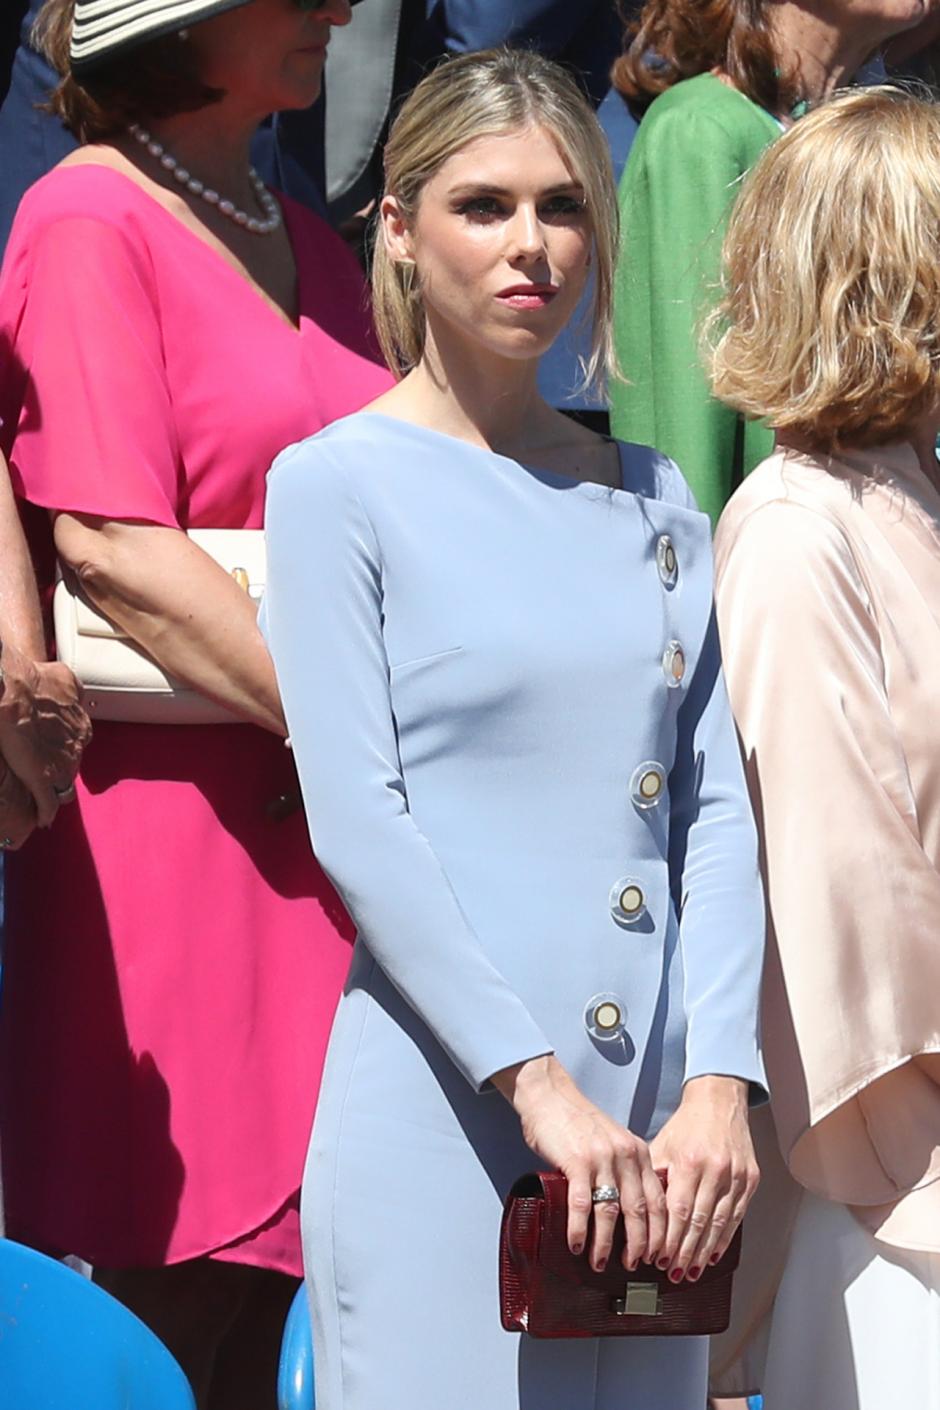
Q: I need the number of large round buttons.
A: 5